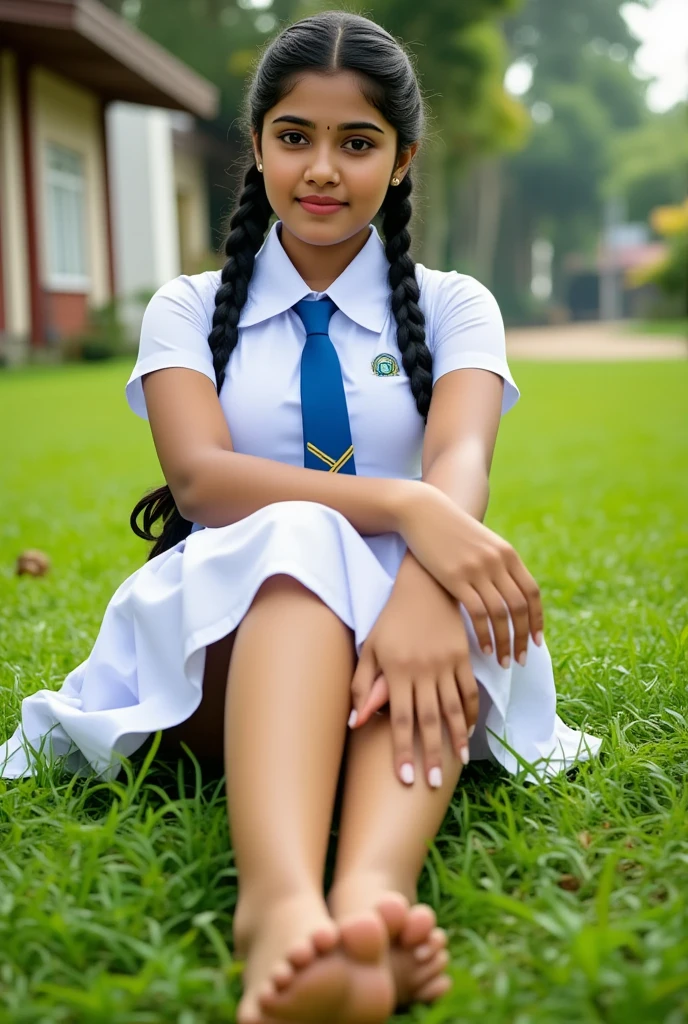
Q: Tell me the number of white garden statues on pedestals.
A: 0